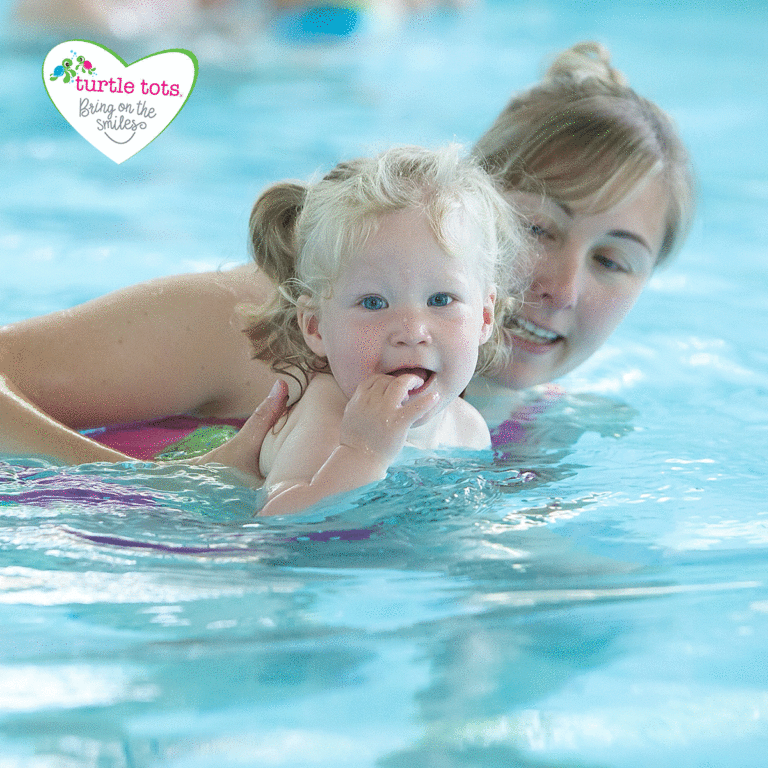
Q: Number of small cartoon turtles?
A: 2